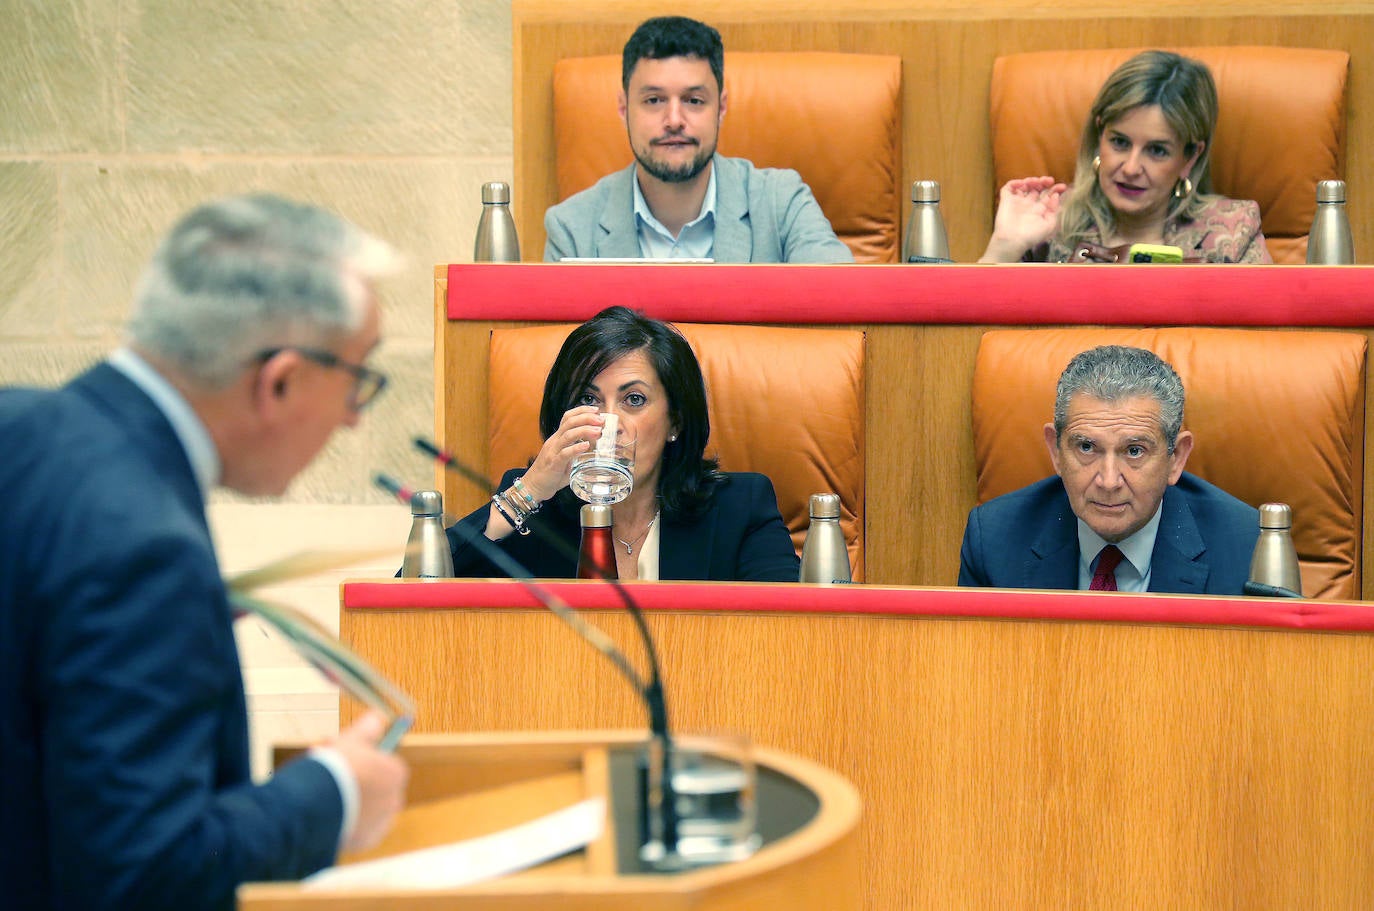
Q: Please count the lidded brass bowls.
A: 0